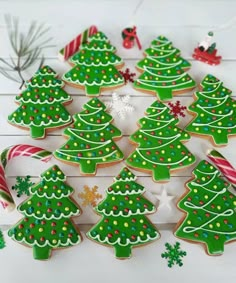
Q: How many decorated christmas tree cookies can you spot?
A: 9